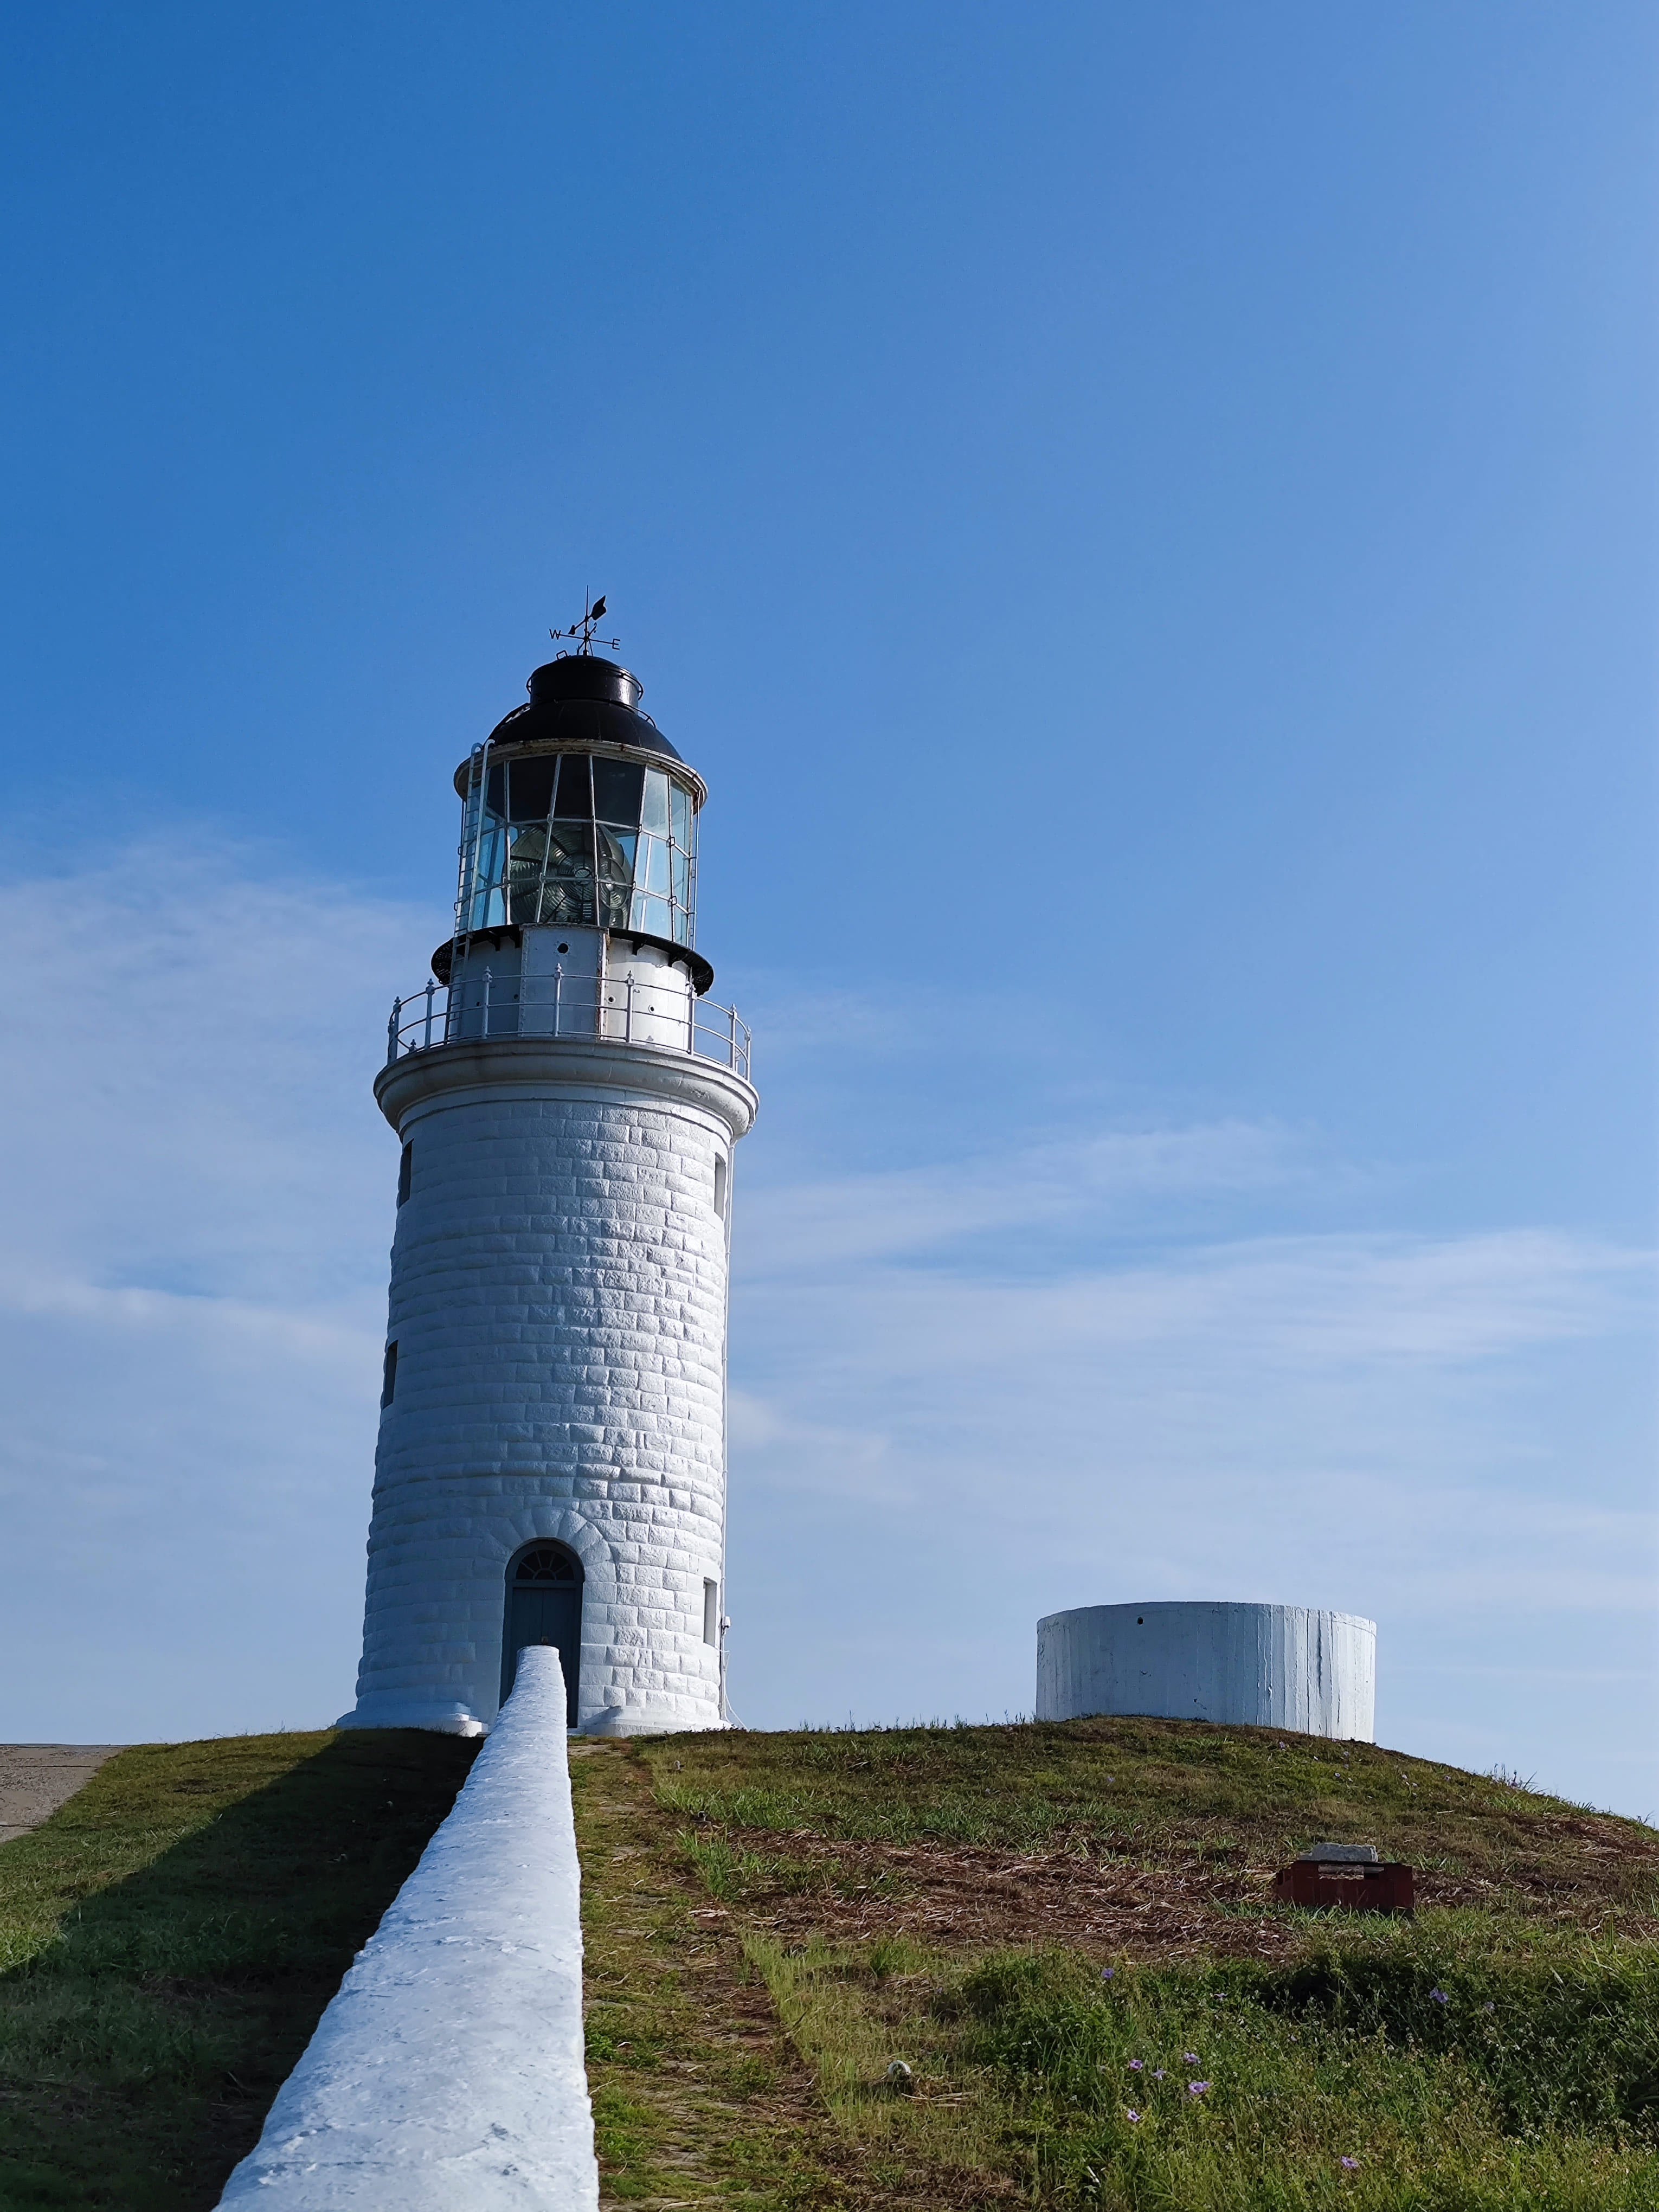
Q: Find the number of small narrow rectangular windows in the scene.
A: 4